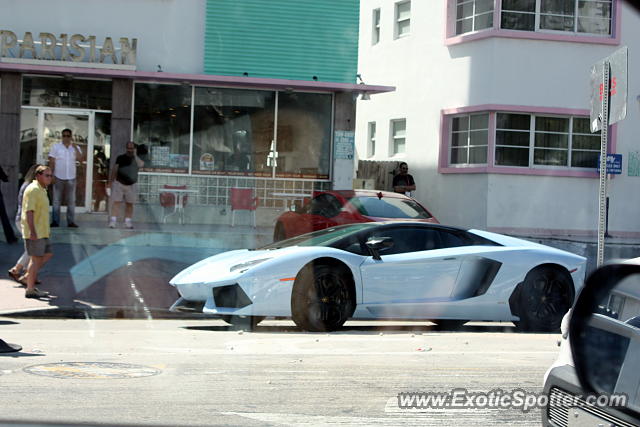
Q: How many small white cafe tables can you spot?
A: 2